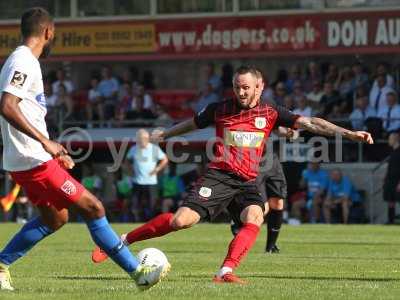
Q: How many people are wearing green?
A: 3